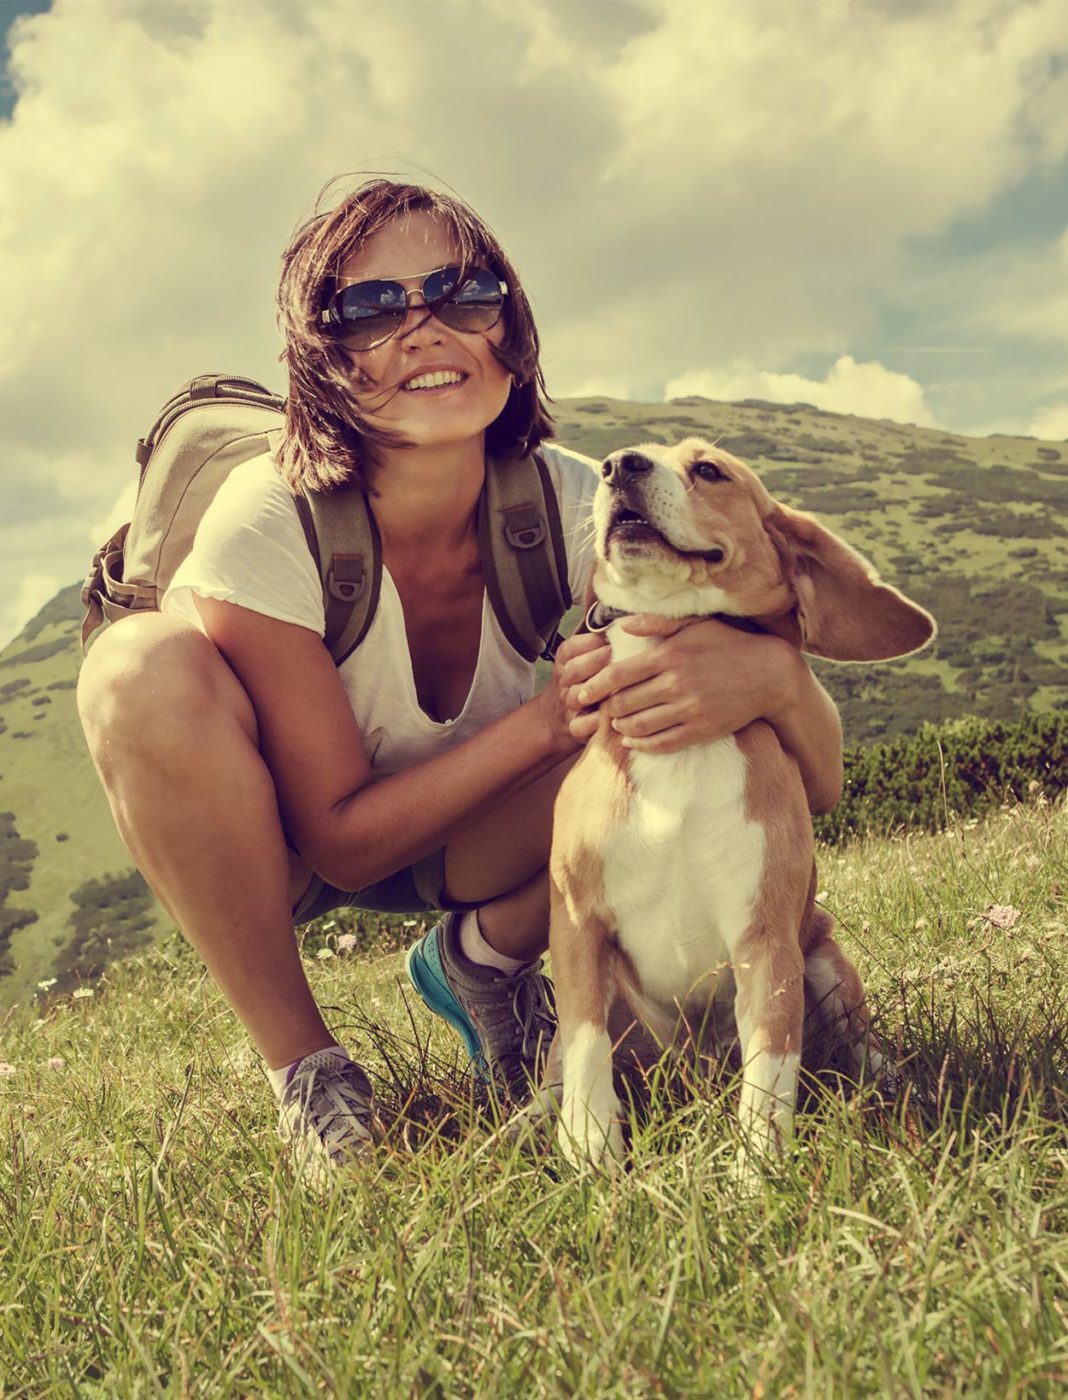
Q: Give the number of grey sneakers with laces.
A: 2